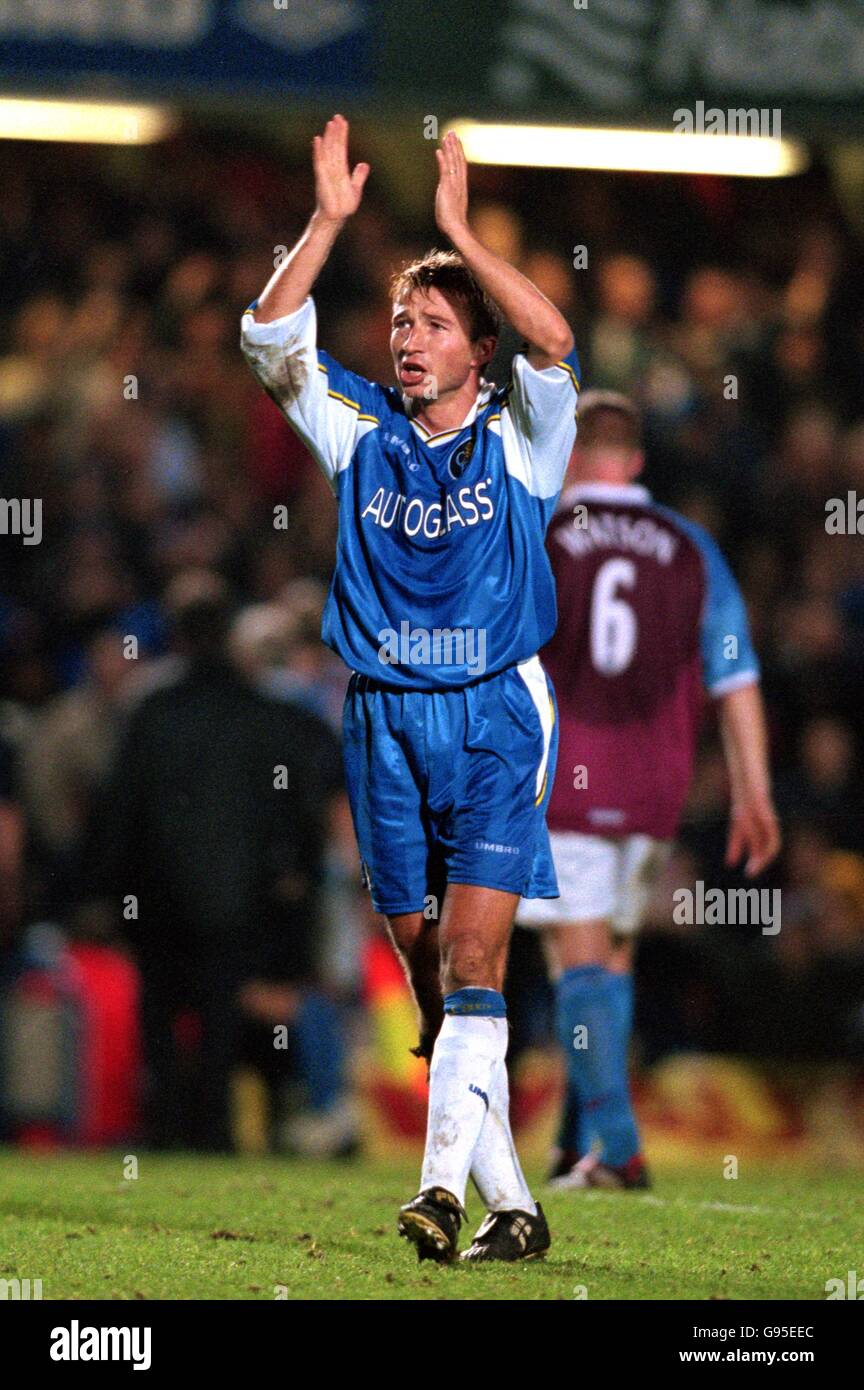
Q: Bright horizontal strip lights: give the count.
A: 2